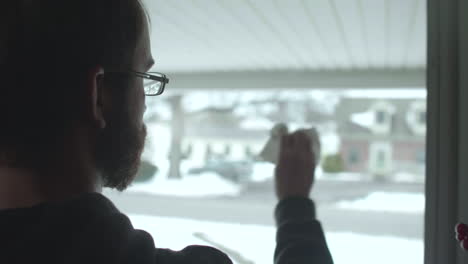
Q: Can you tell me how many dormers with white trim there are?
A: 2